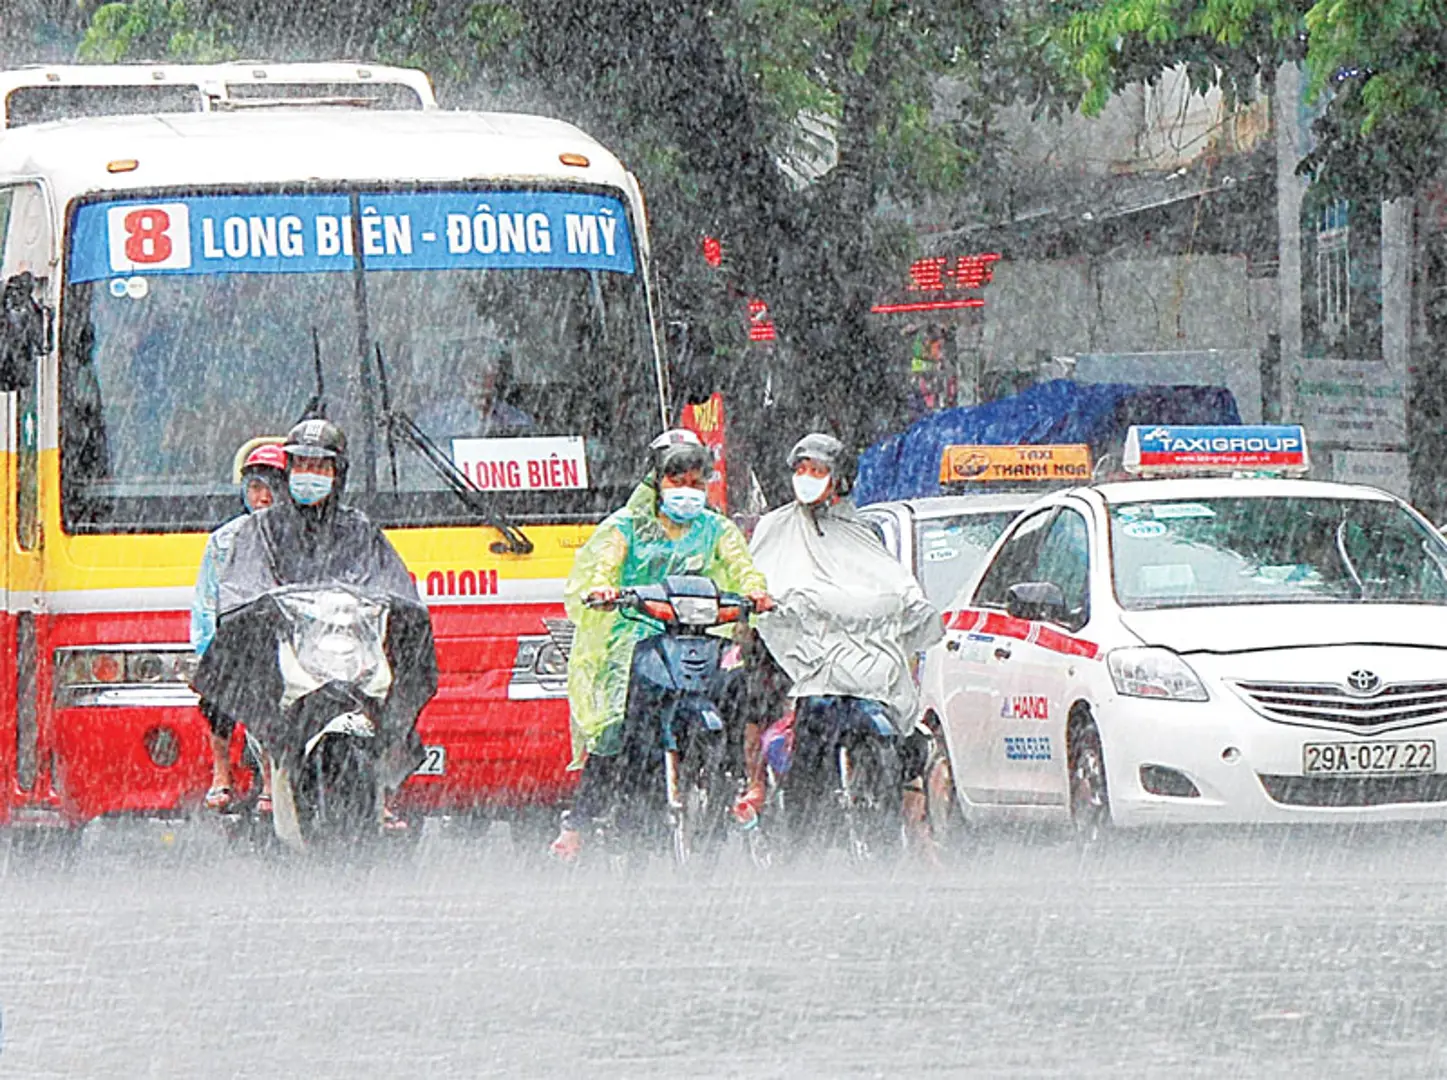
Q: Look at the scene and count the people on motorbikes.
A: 4